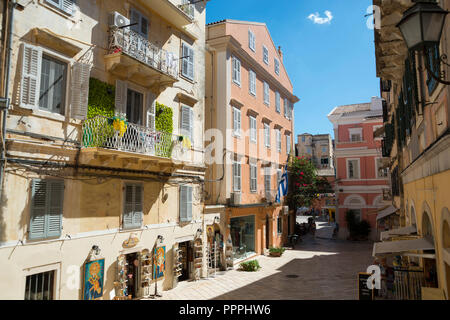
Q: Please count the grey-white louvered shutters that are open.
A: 4